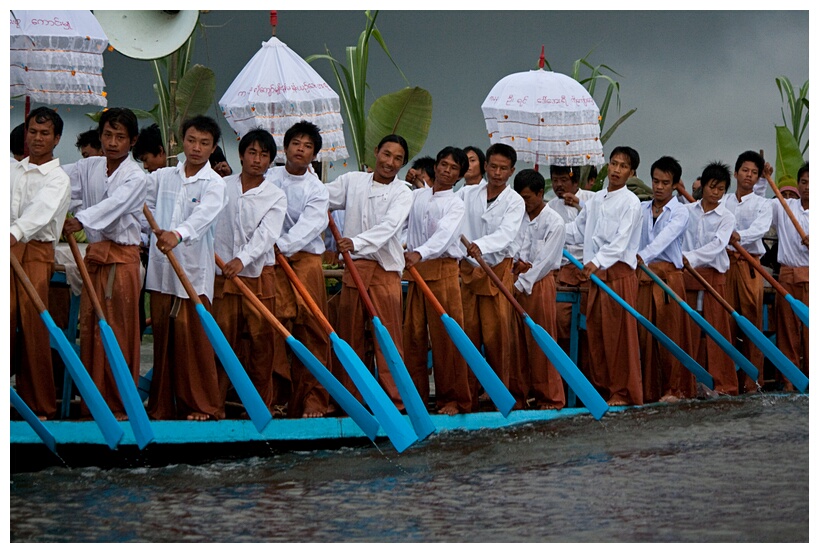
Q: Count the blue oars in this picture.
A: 13